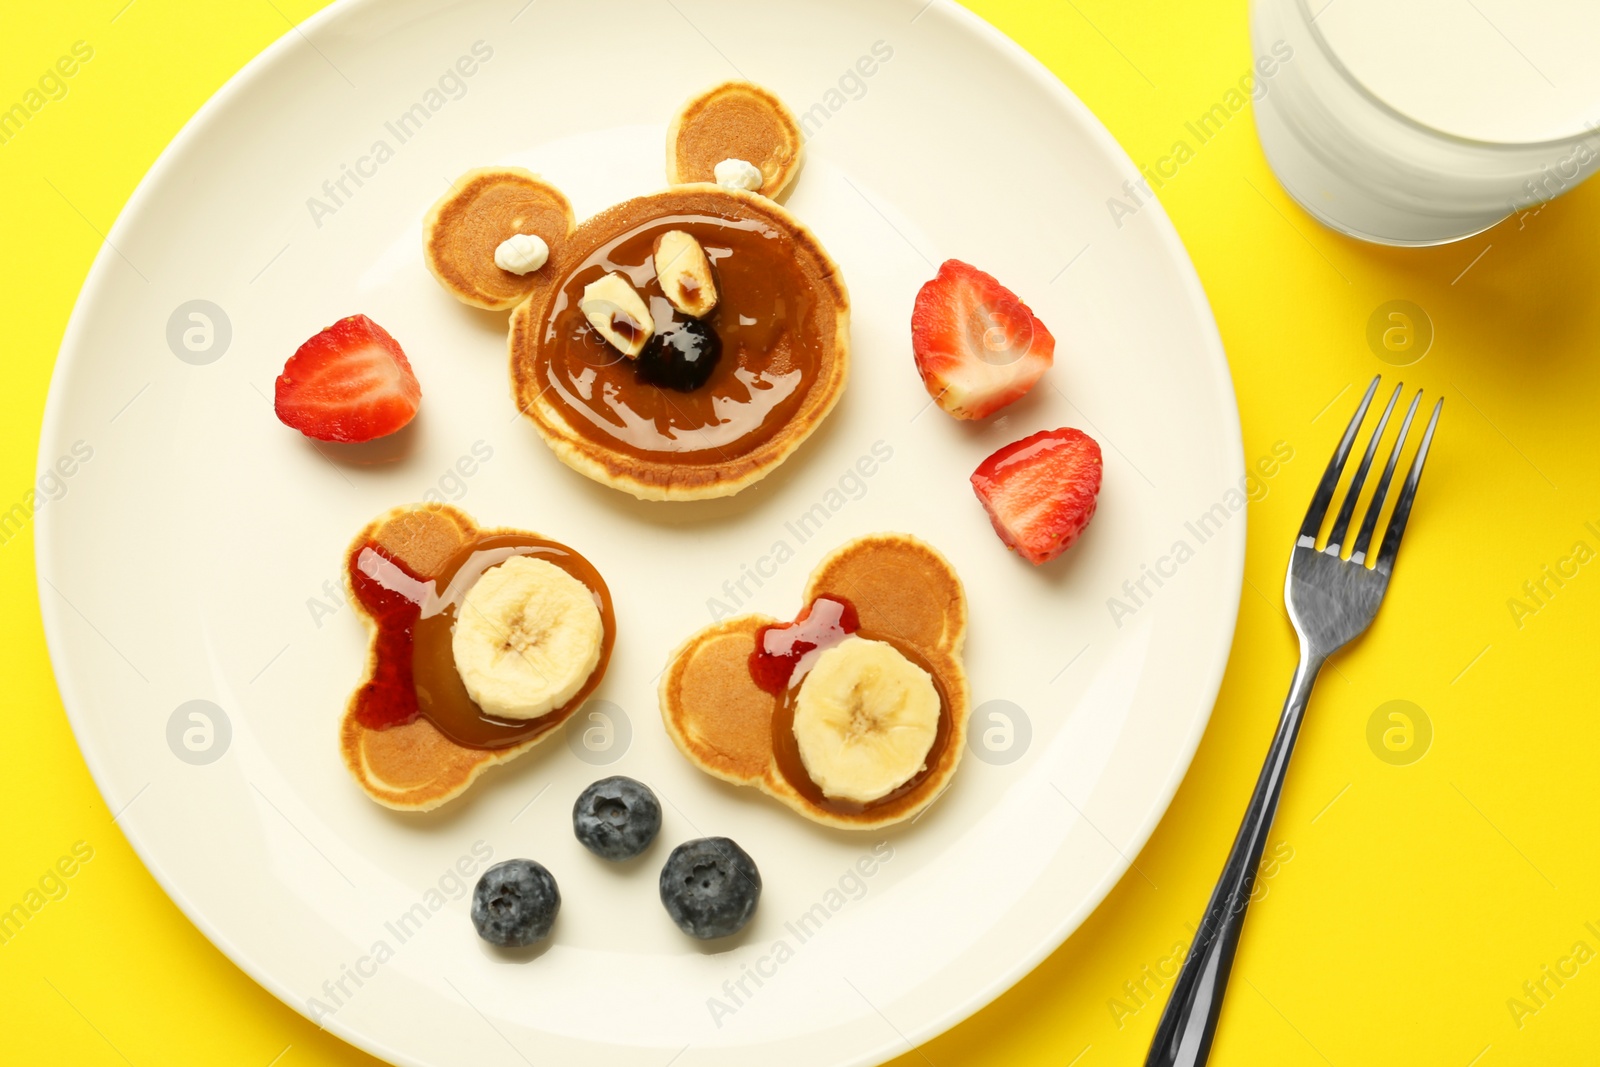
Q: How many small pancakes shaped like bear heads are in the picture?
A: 2